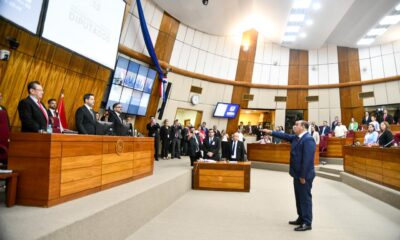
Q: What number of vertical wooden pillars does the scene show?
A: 4